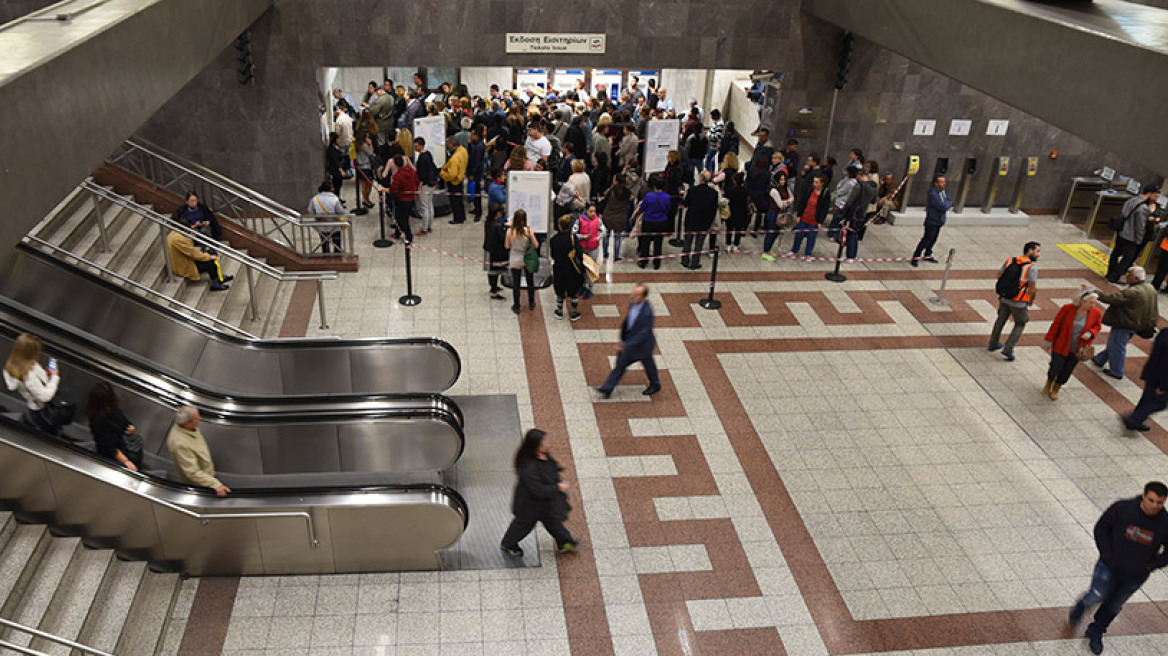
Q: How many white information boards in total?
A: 3